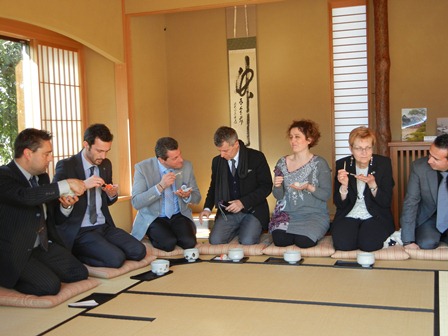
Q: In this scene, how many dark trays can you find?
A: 6